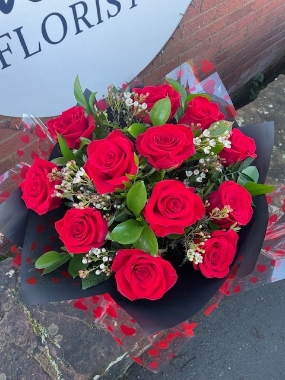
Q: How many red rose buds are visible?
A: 12